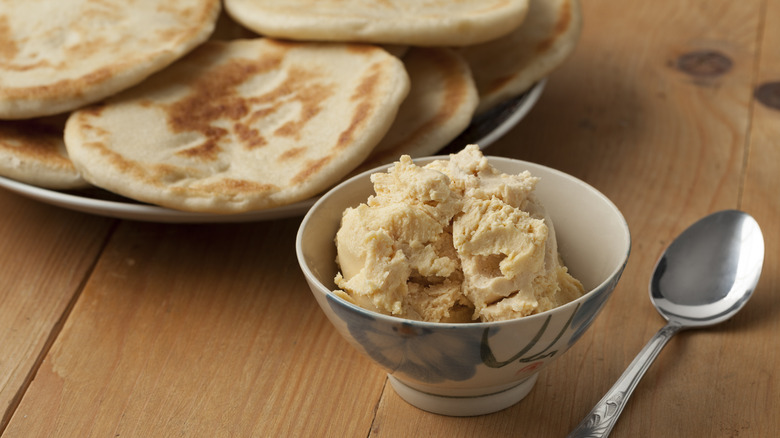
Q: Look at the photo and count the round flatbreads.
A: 6